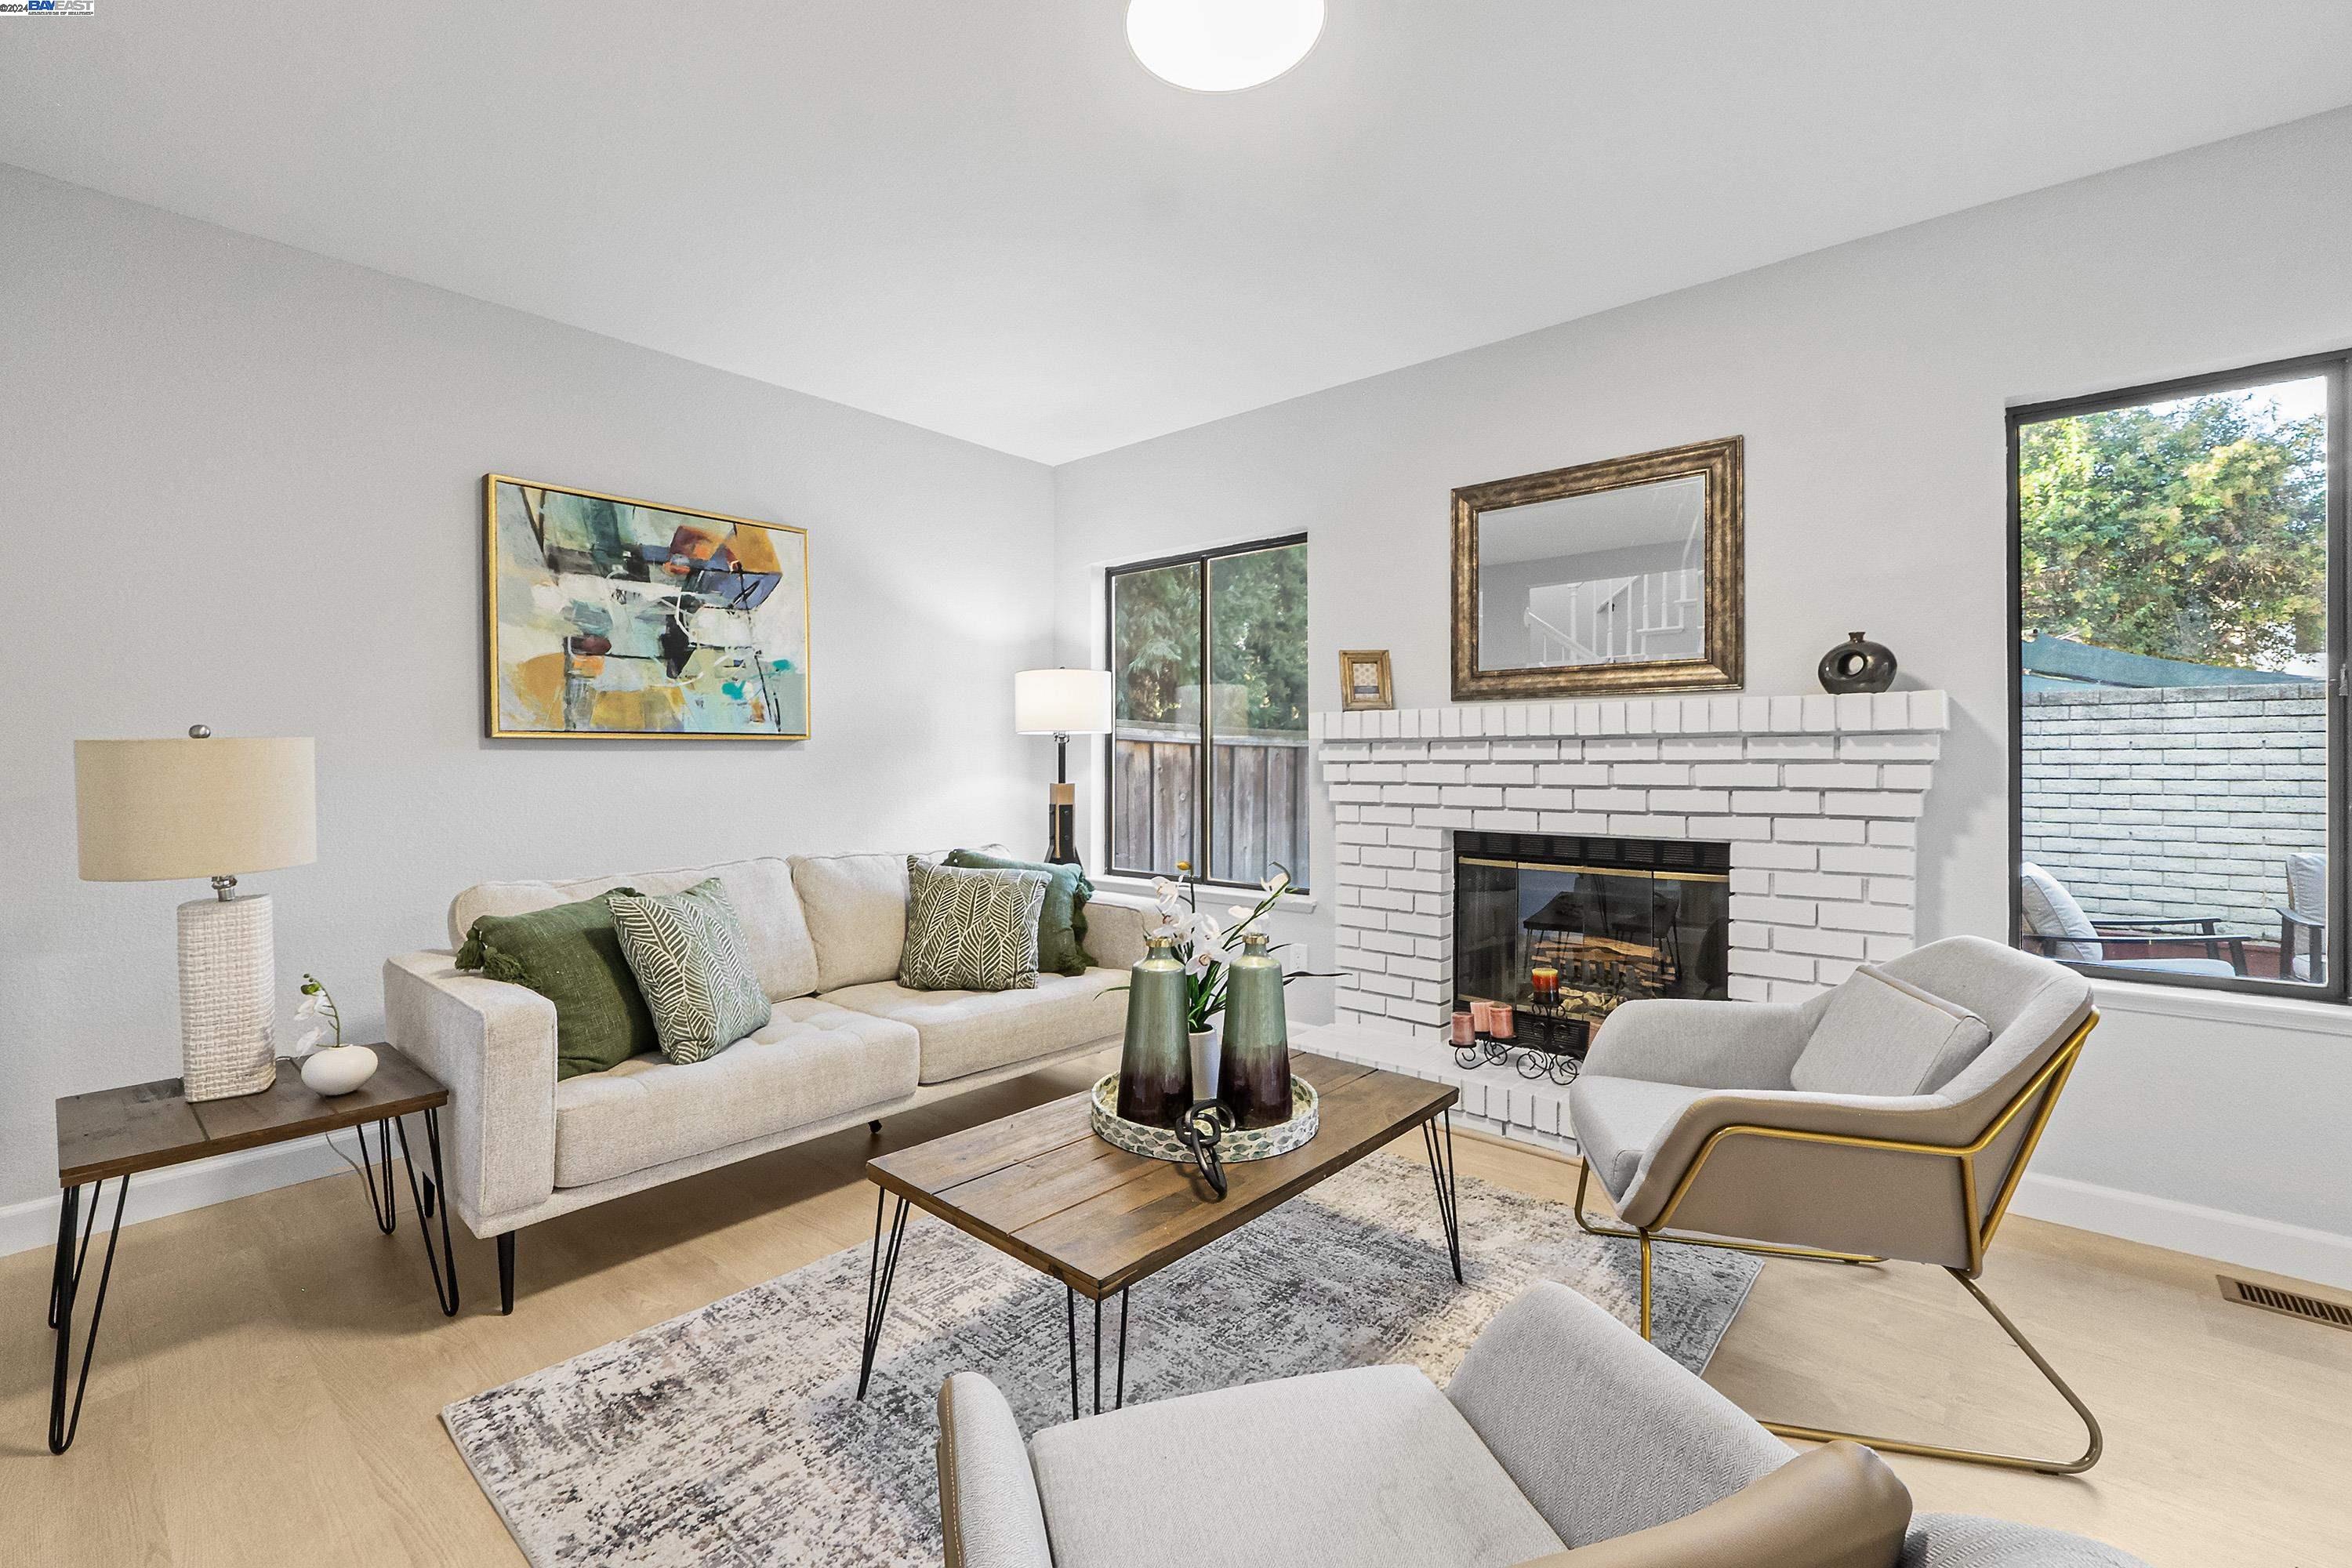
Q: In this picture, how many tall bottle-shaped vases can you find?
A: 2